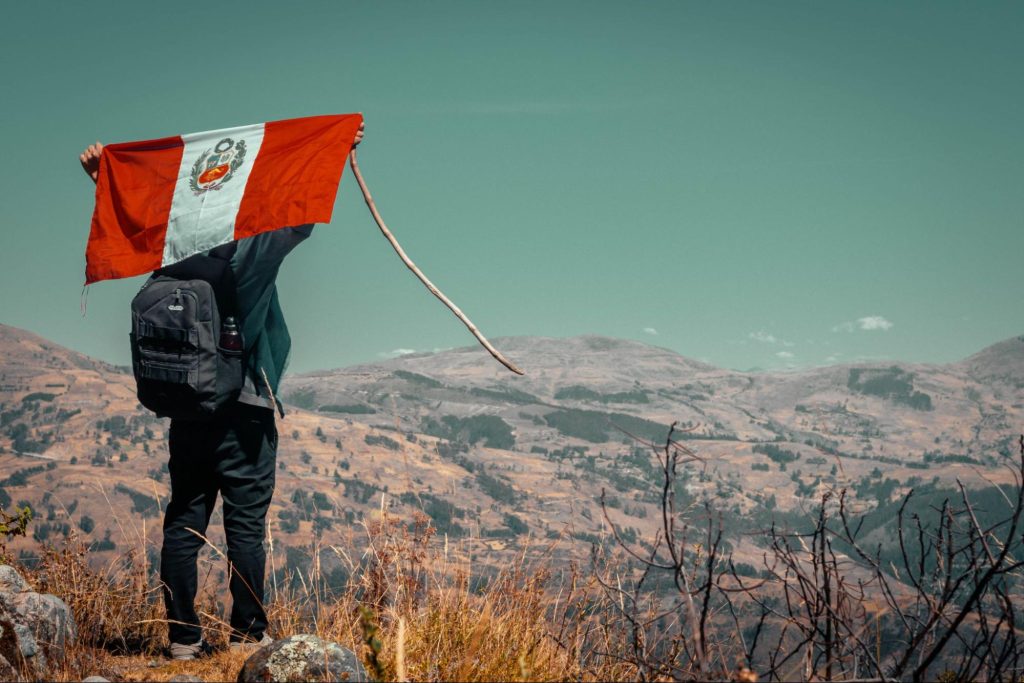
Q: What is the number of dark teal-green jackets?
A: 1